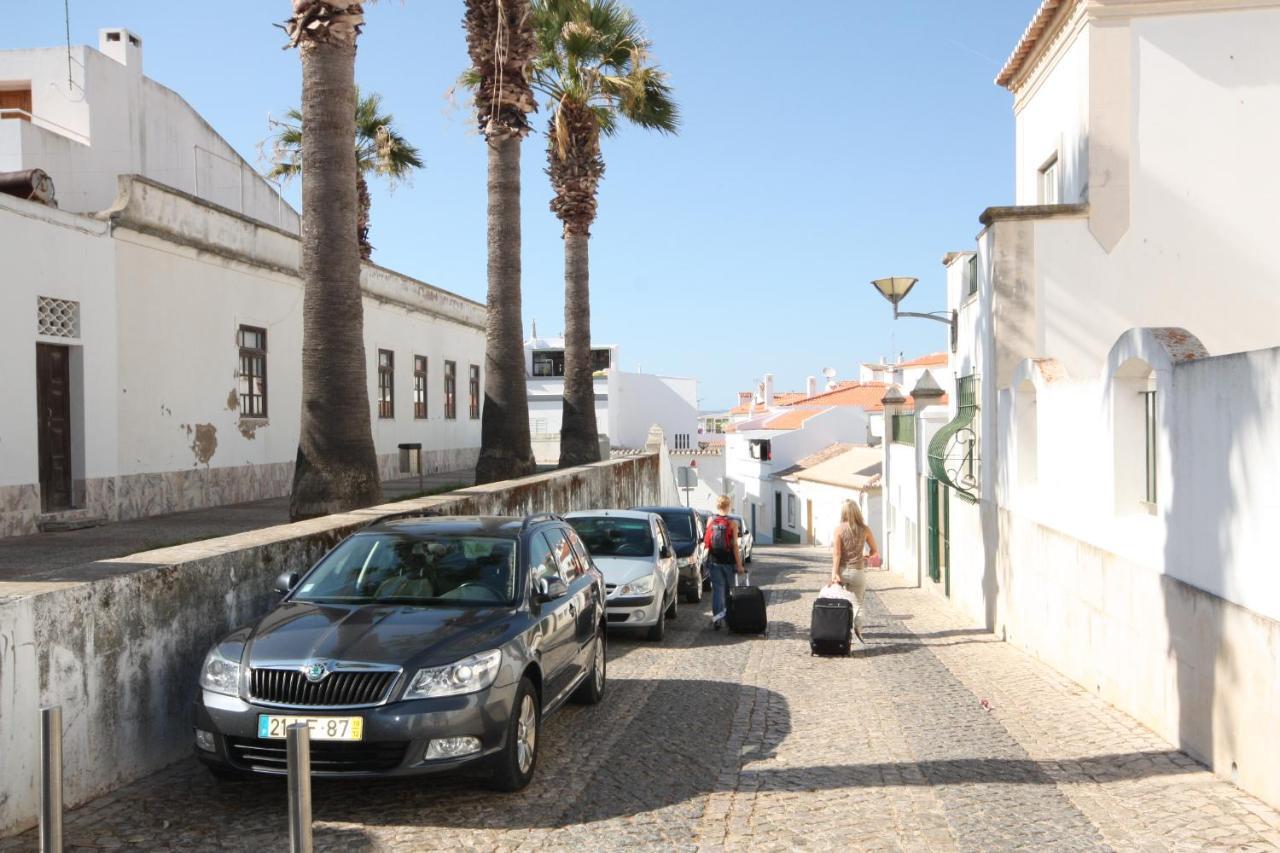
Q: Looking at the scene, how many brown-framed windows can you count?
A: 5